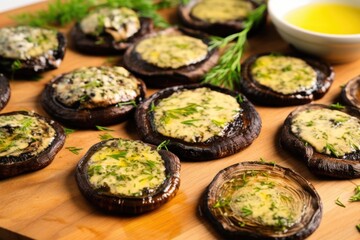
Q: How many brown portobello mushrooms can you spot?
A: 13